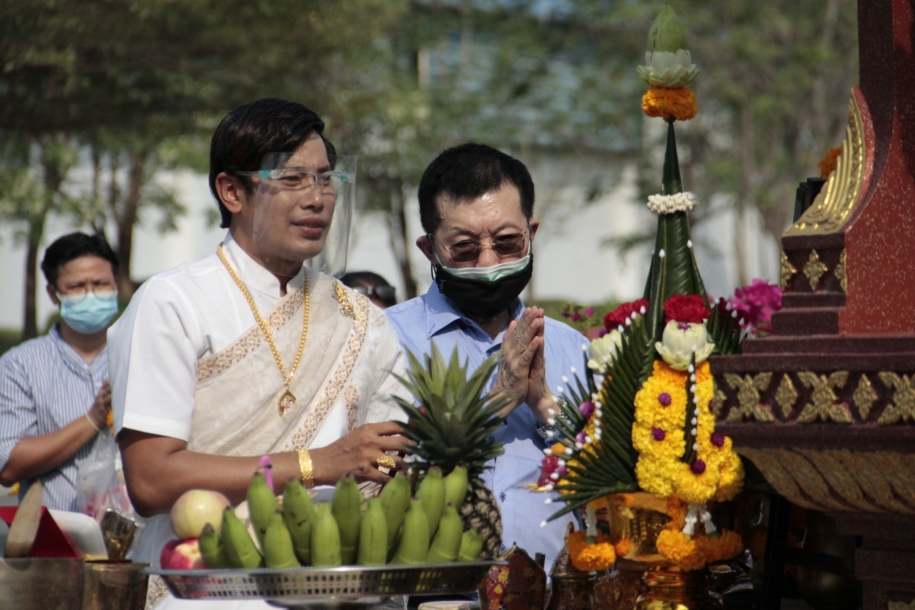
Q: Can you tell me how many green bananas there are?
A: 14